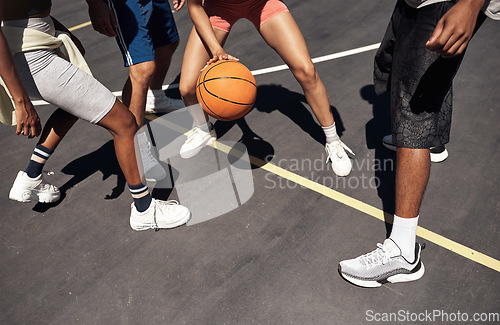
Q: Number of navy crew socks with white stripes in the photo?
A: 2